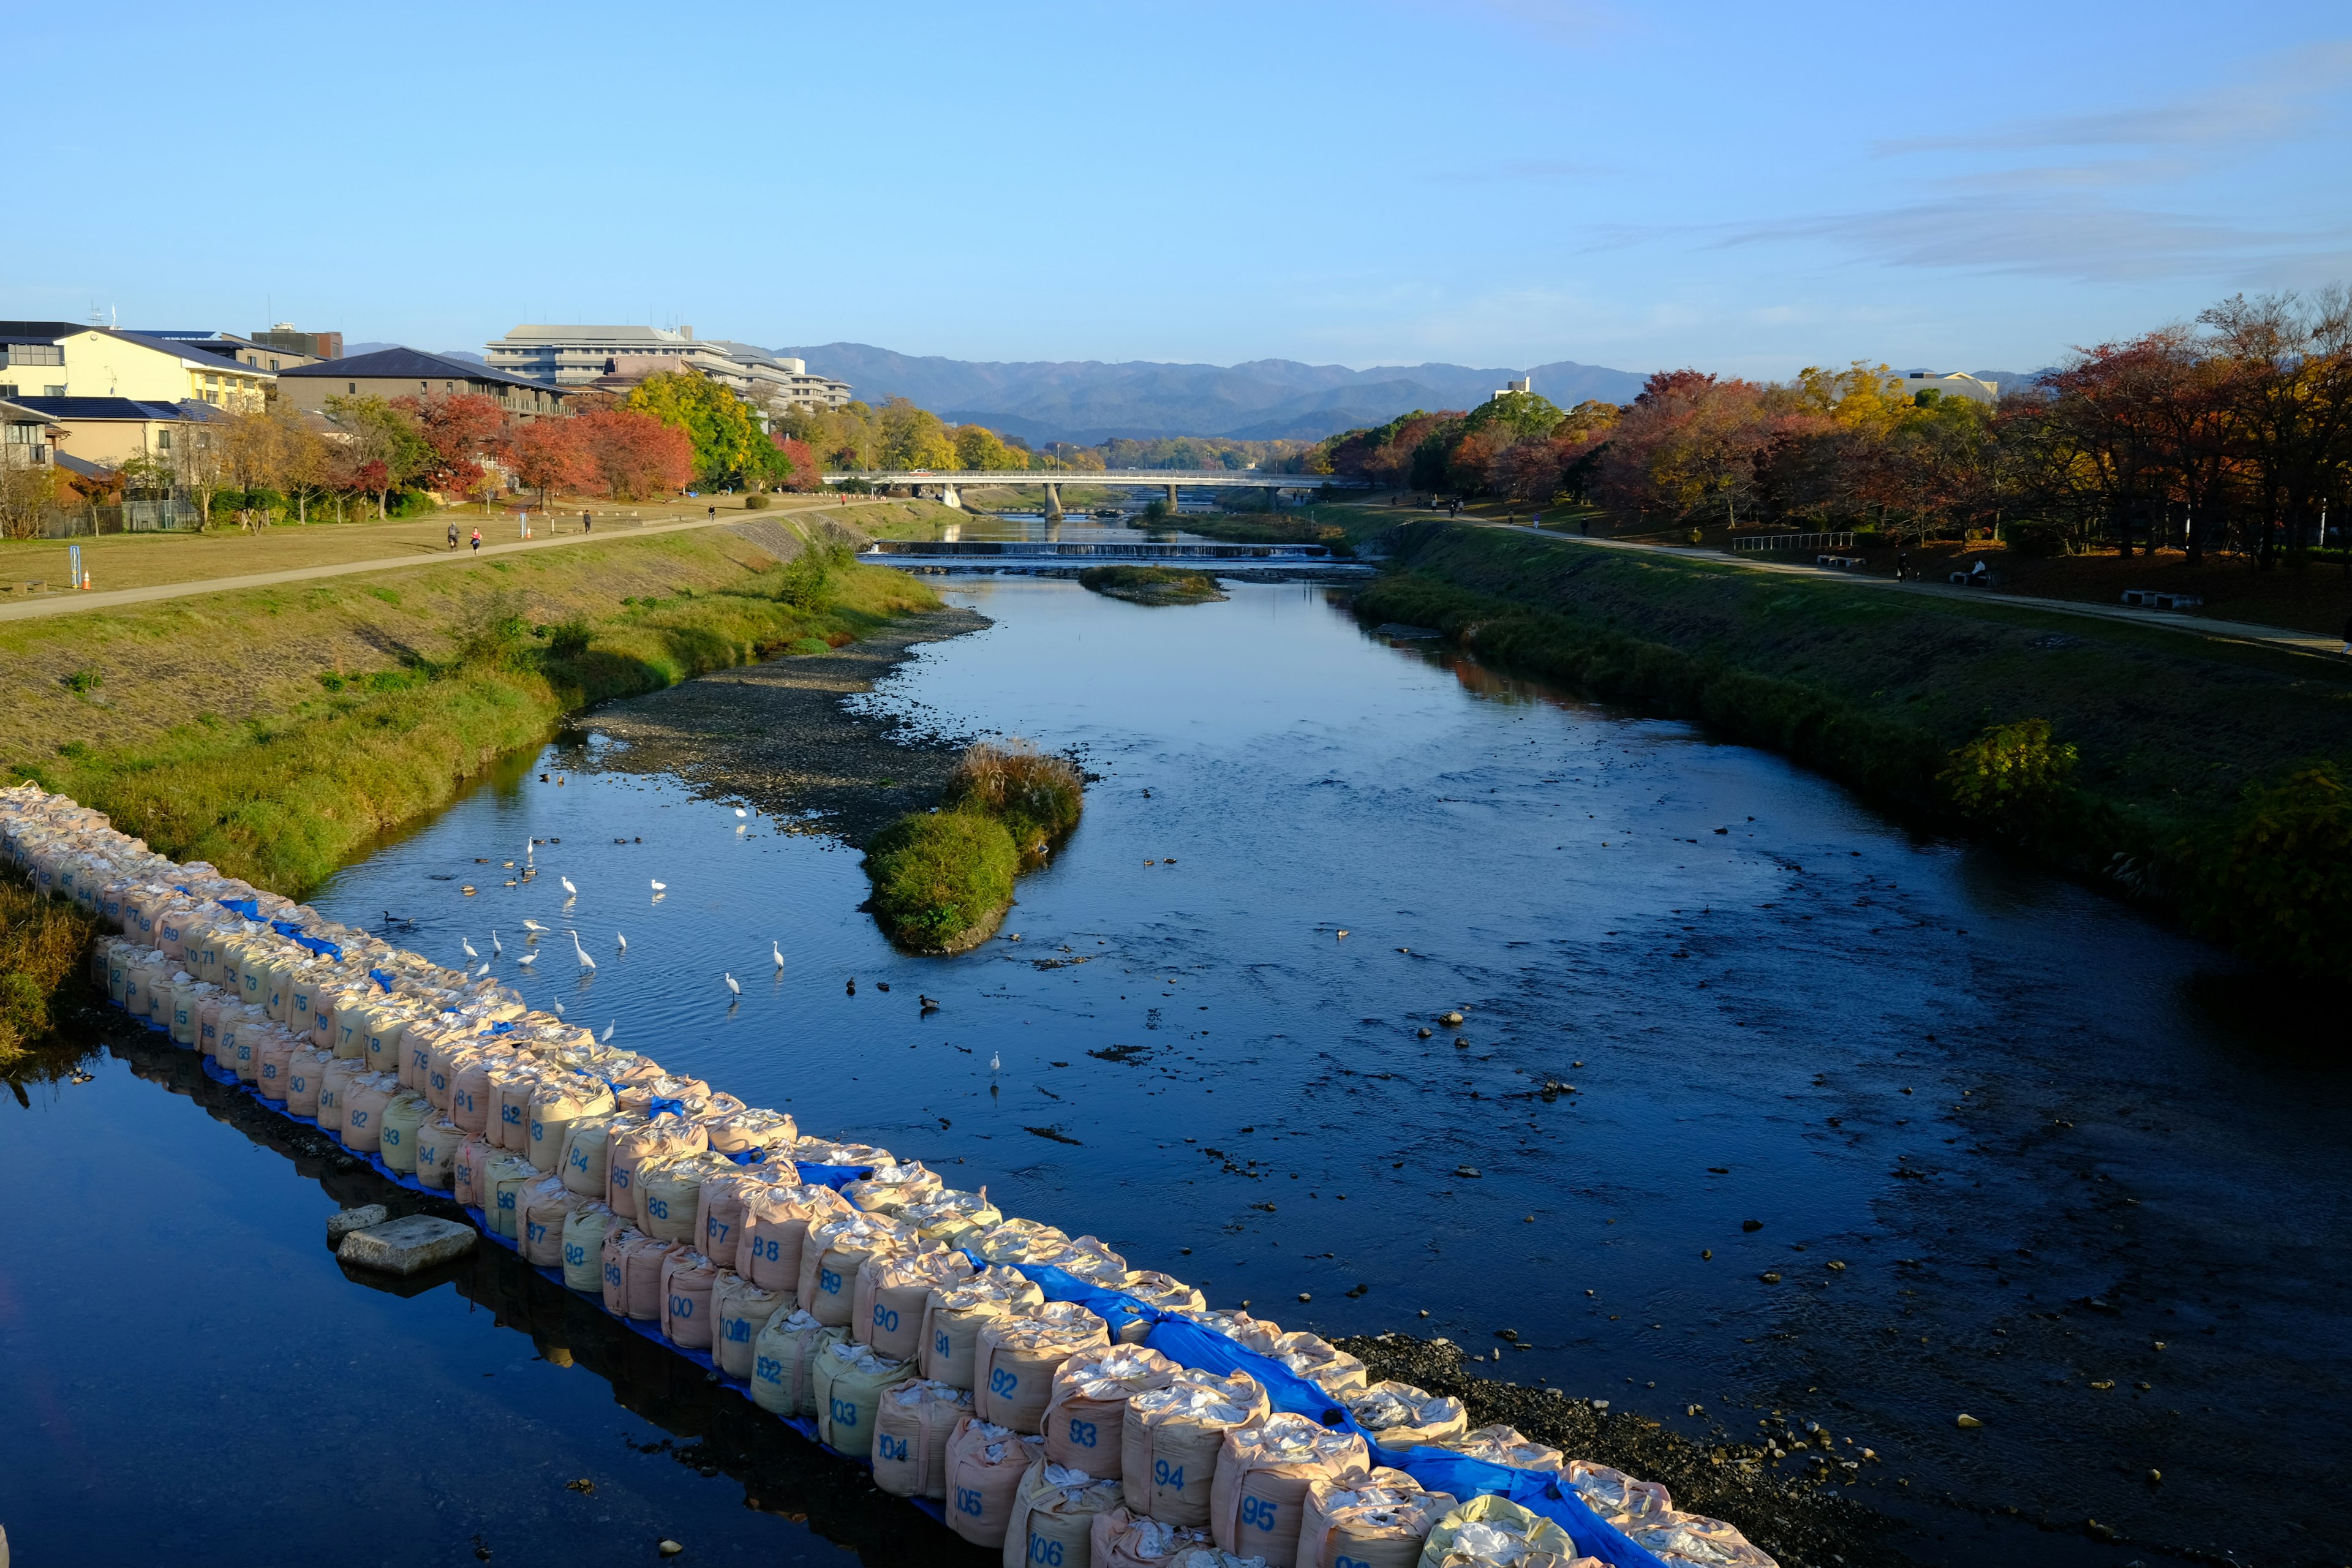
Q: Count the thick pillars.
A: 4